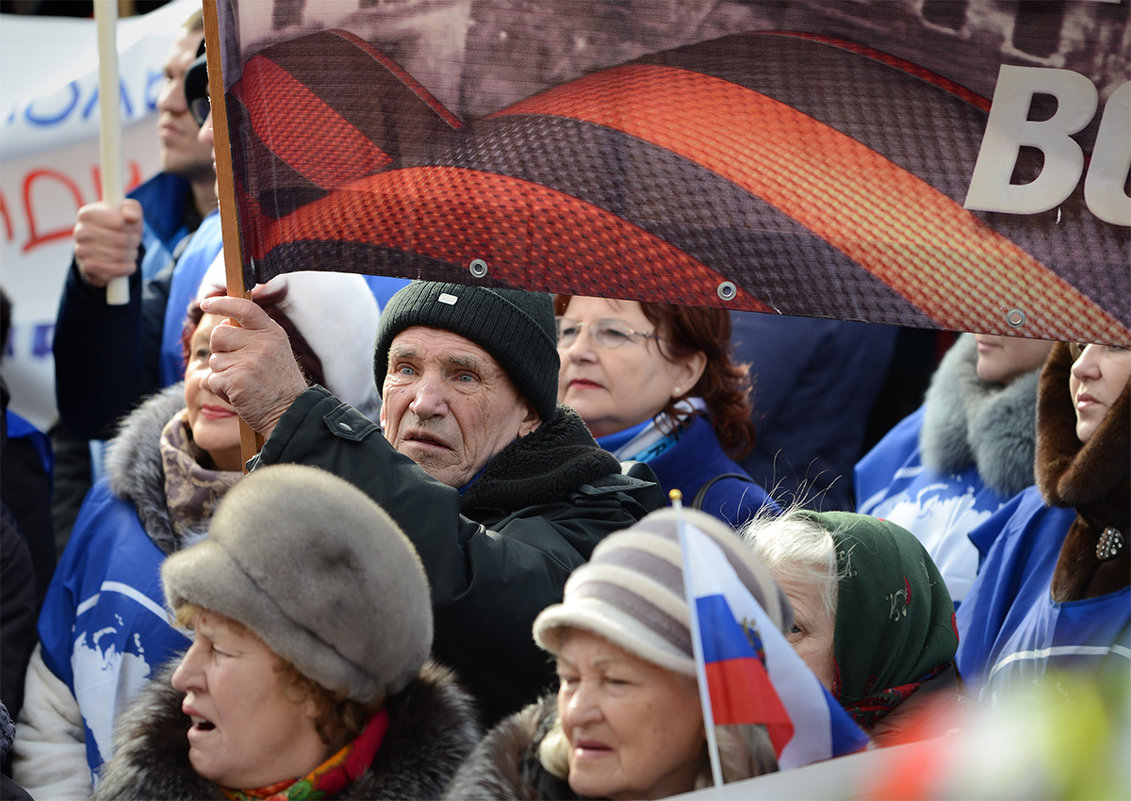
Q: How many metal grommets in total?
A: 3